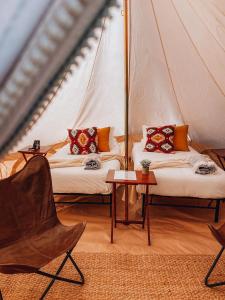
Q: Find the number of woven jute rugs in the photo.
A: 1